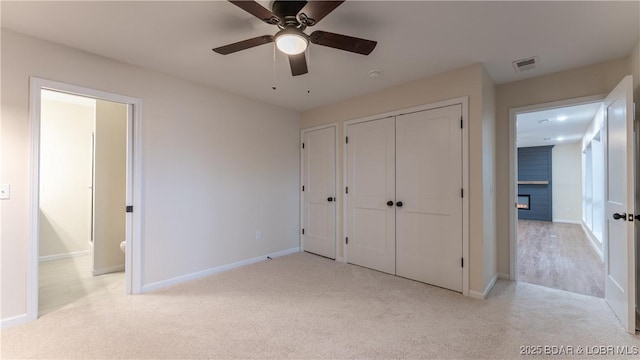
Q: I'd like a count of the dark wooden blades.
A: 5